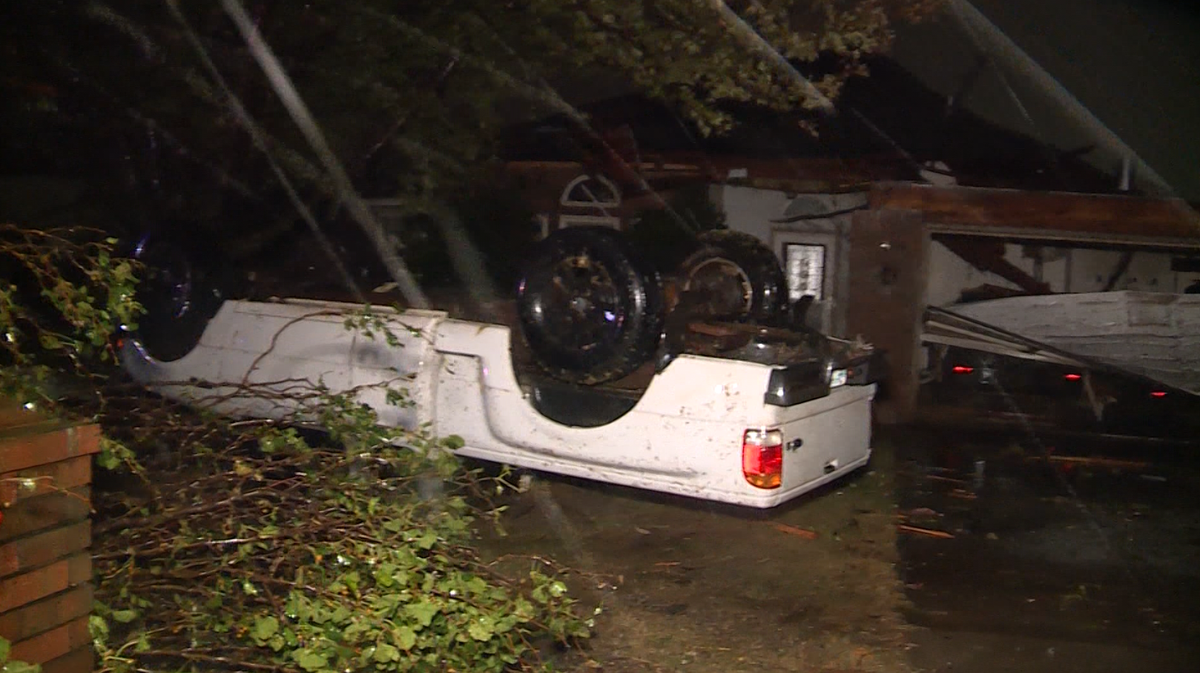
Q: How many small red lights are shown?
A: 3